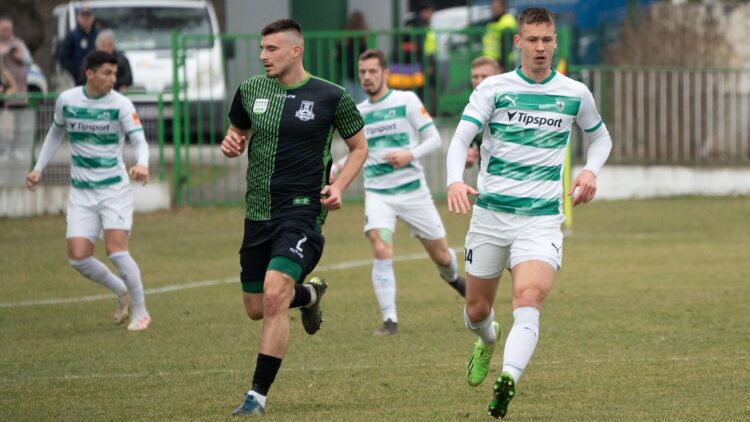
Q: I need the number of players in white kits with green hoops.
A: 3